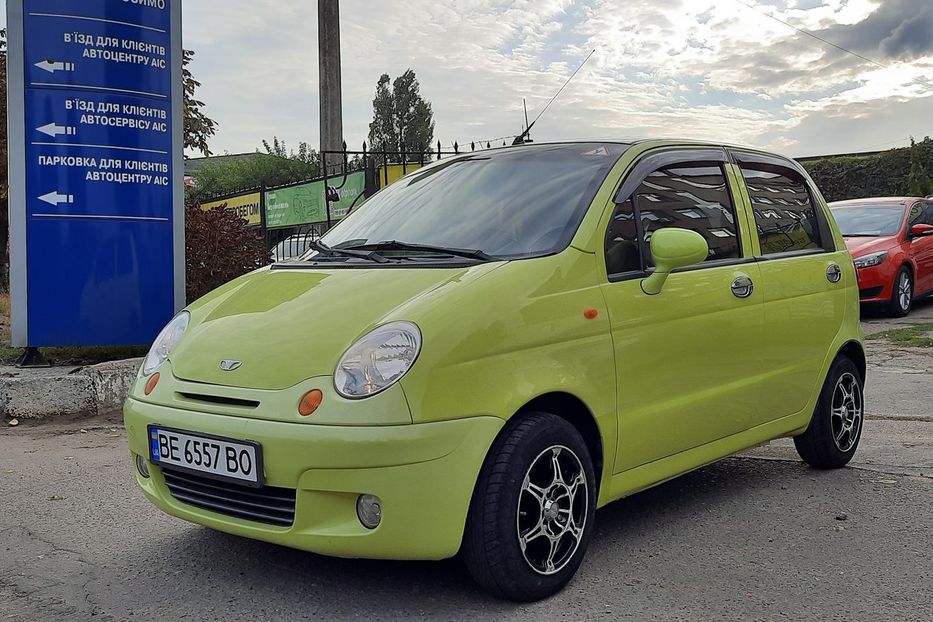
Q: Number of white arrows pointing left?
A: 3